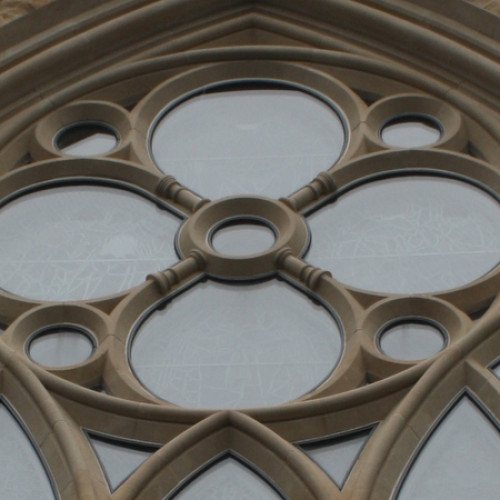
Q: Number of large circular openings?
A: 4